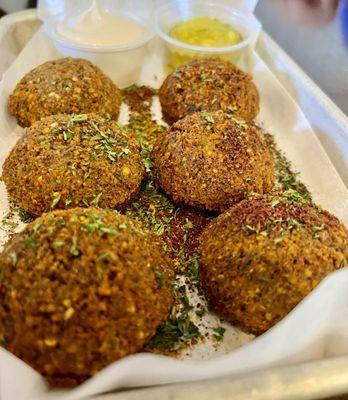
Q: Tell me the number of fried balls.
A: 6